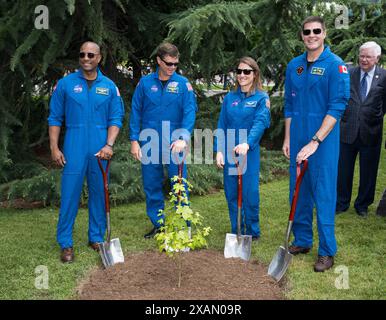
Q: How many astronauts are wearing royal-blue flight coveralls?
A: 4